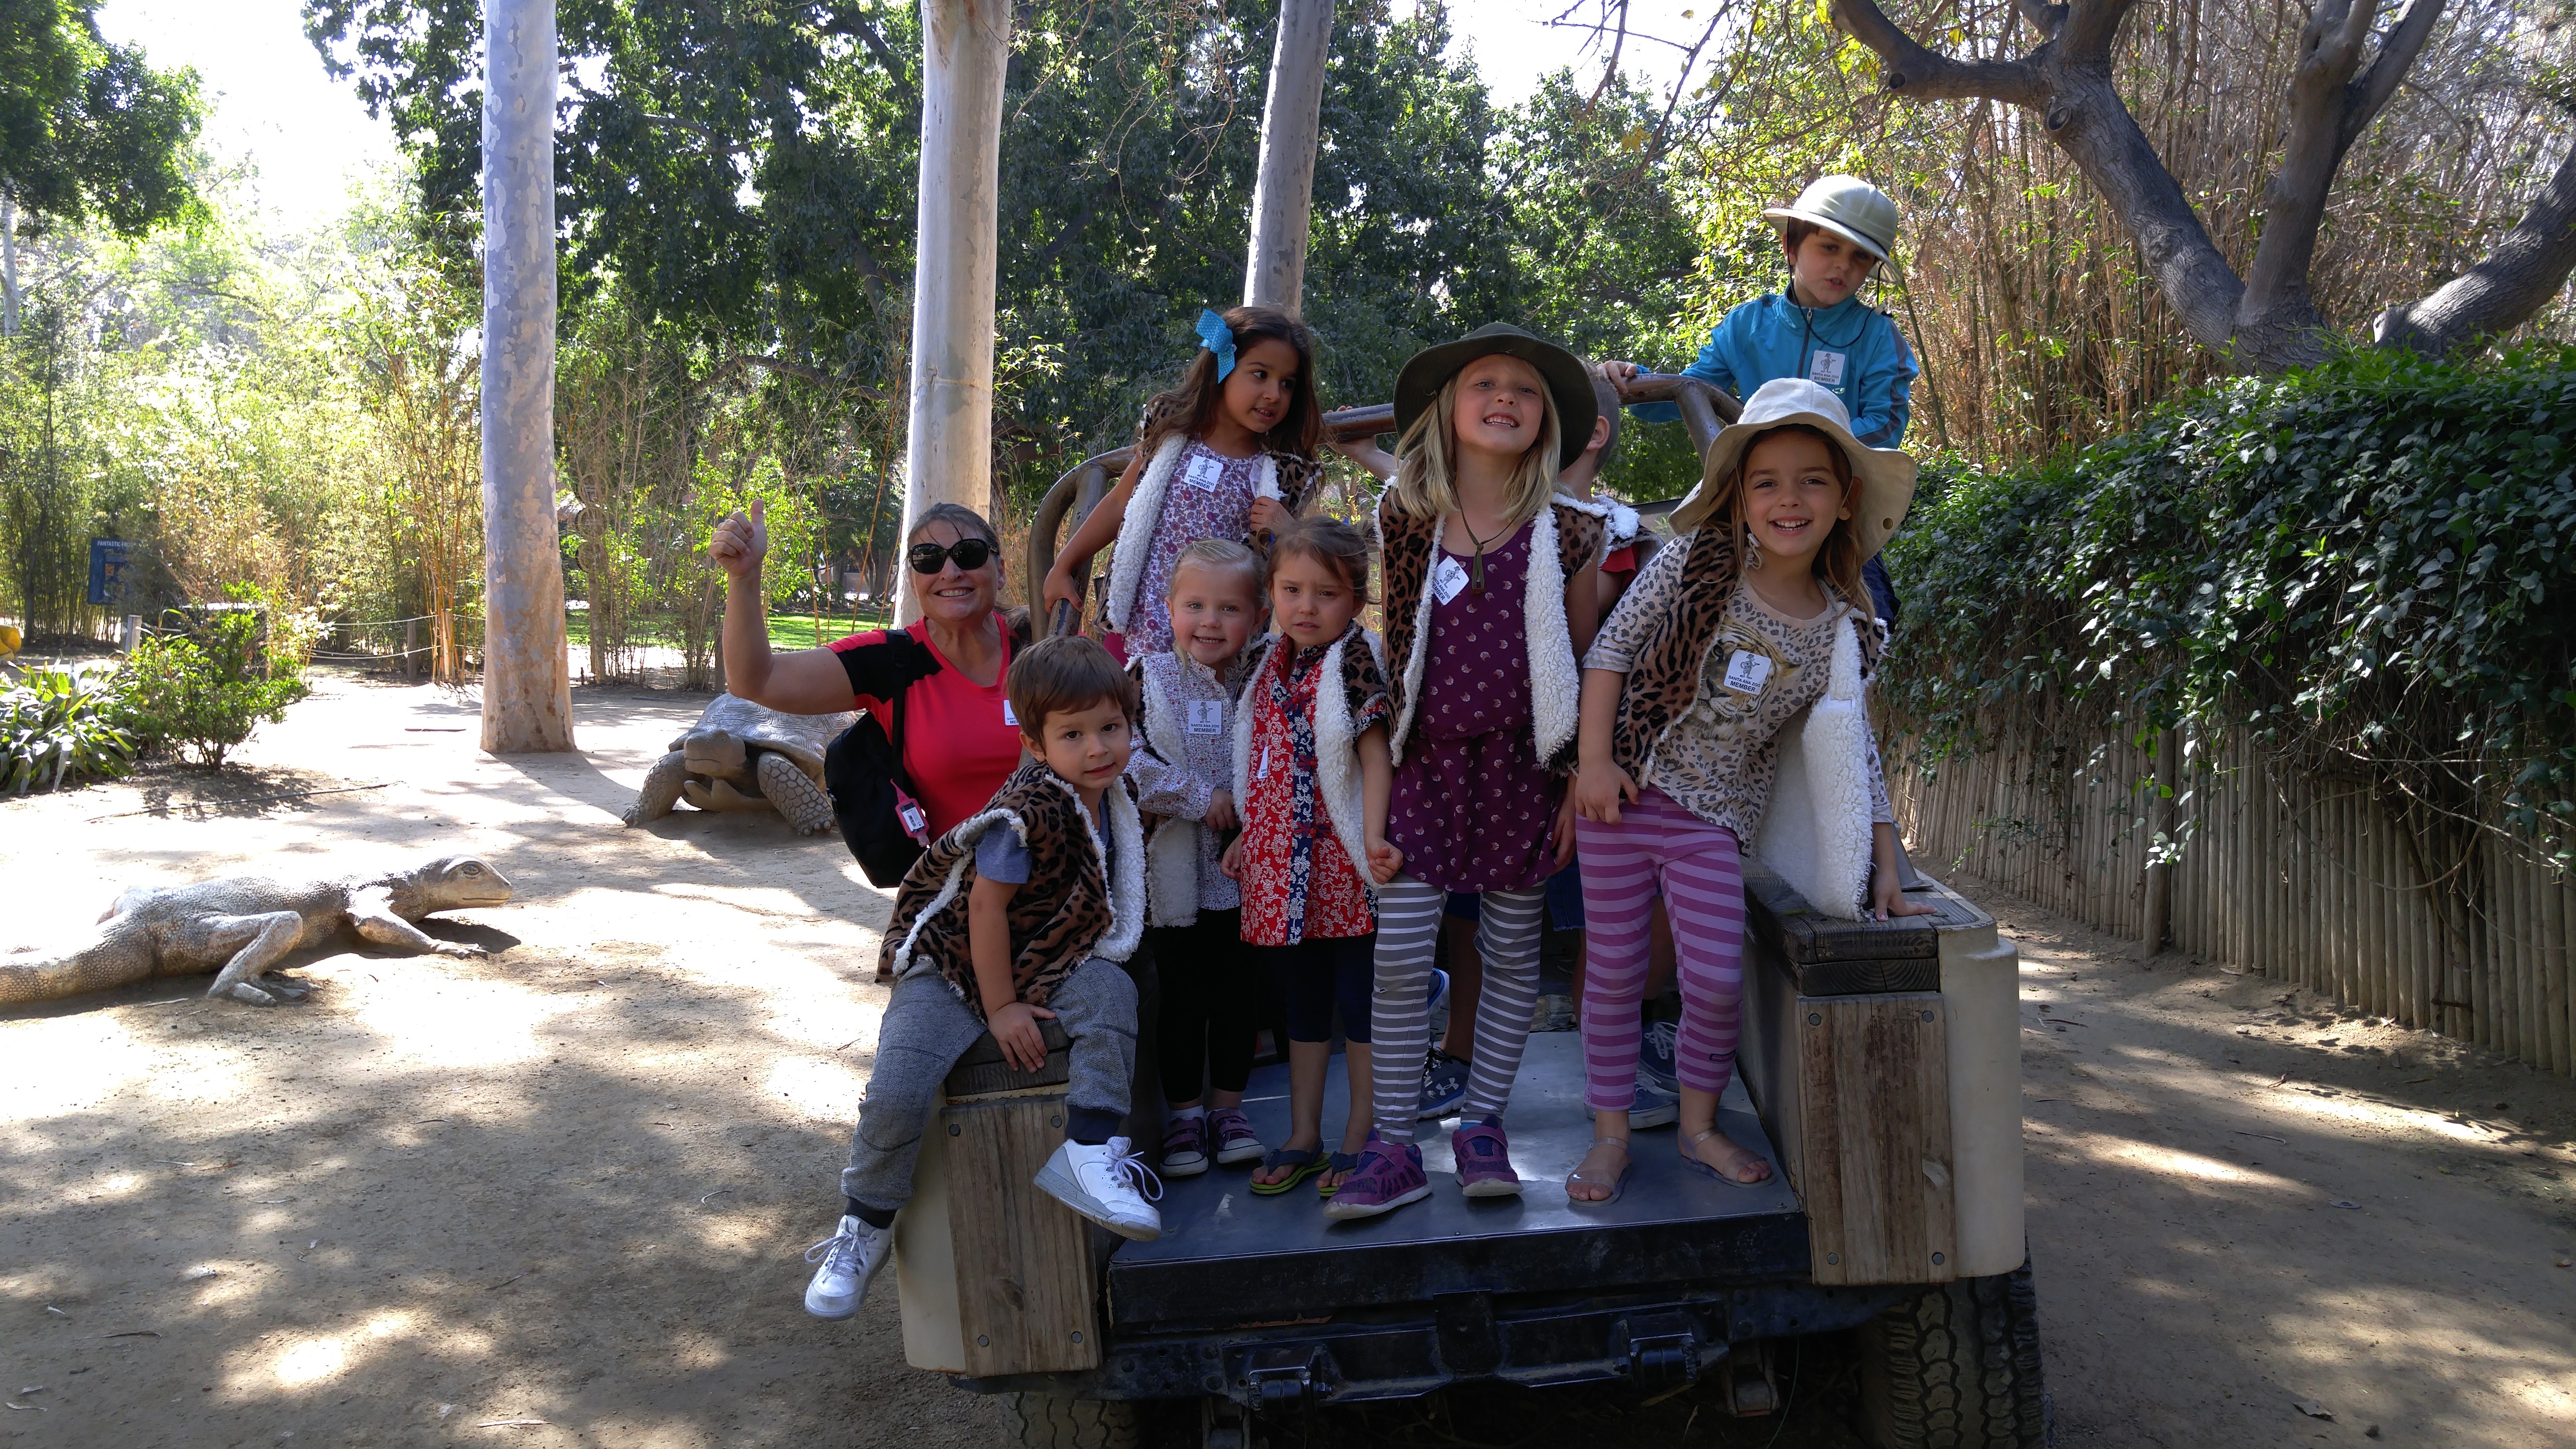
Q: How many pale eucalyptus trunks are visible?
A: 3